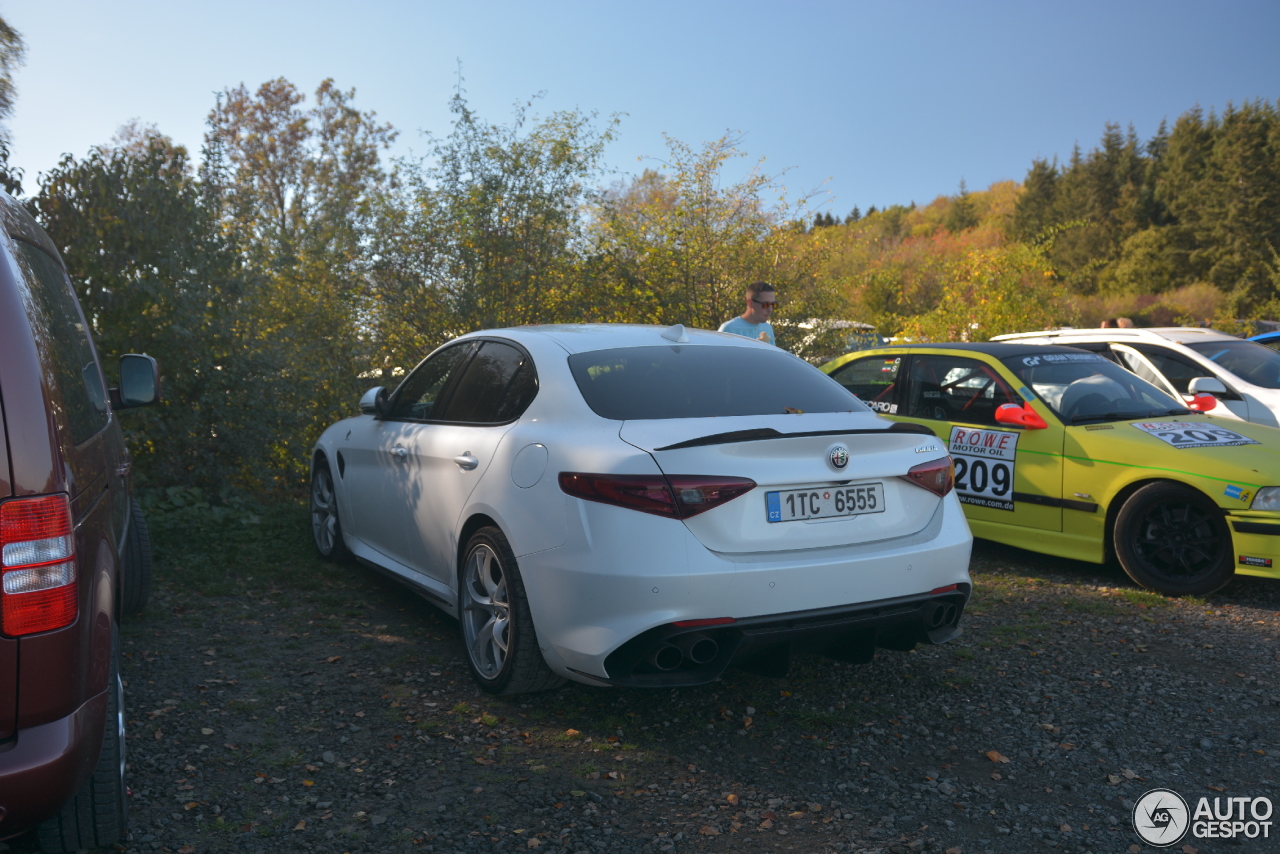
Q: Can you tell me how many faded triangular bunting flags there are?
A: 0